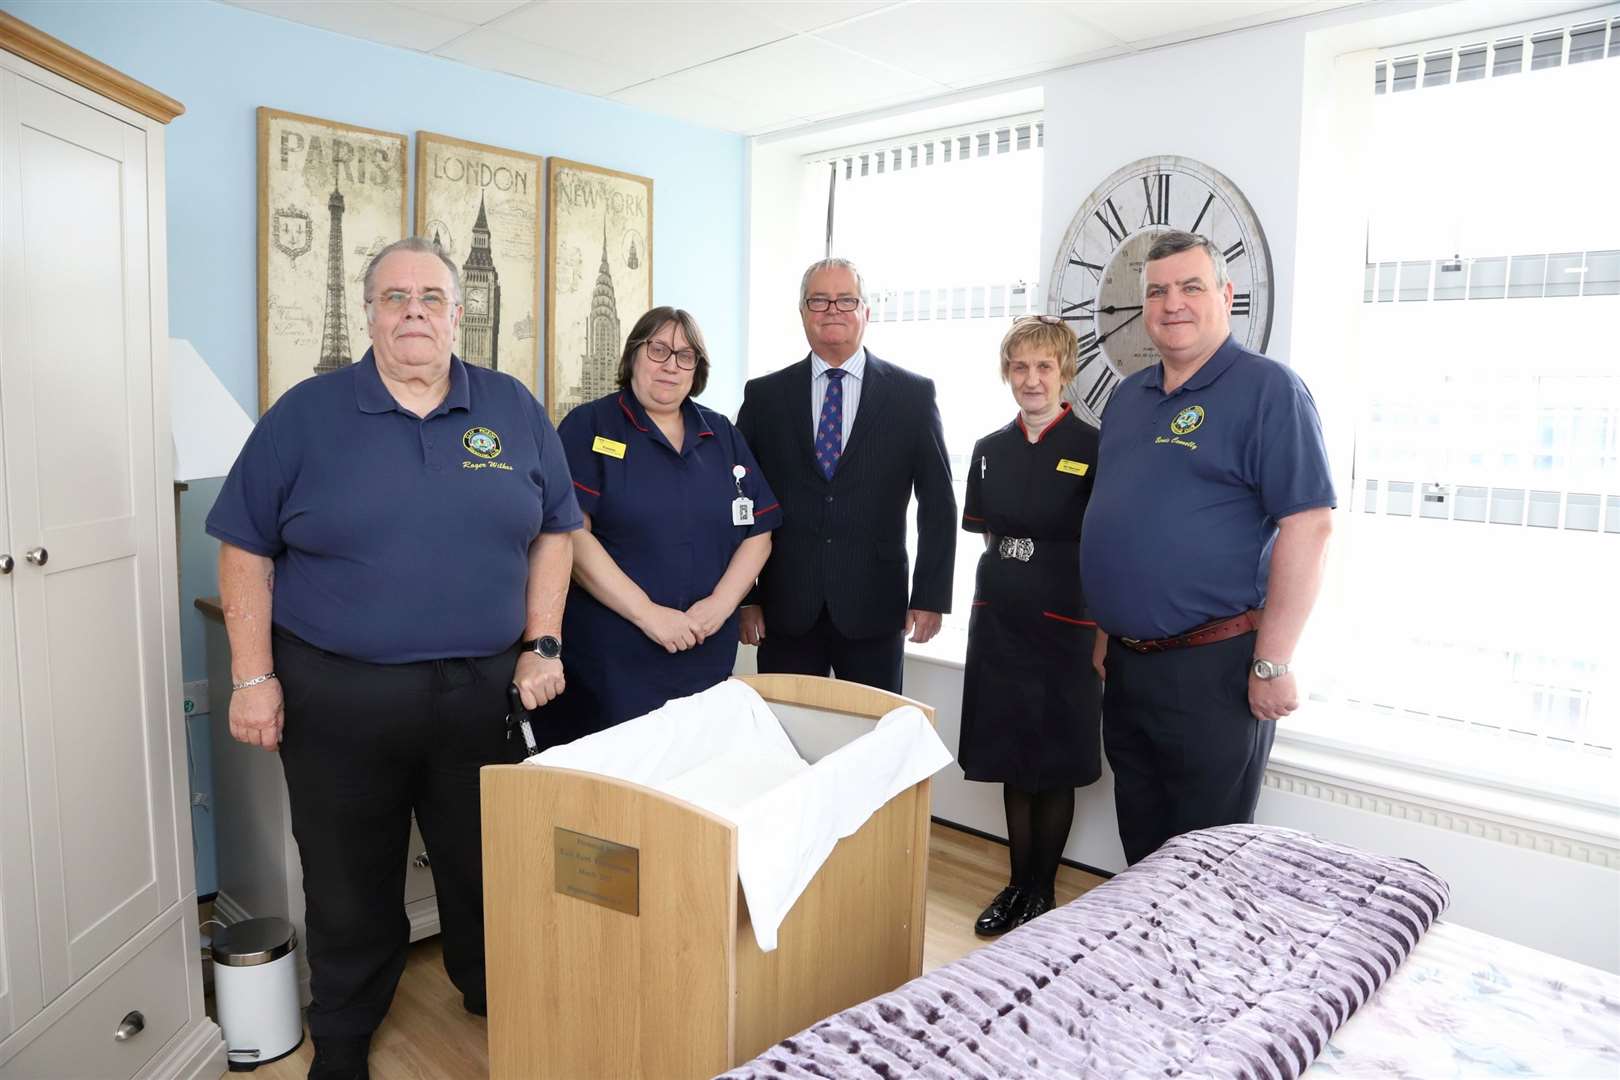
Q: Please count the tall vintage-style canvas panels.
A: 3